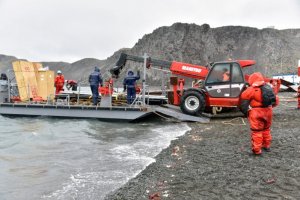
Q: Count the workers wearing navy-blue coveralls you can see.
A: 2